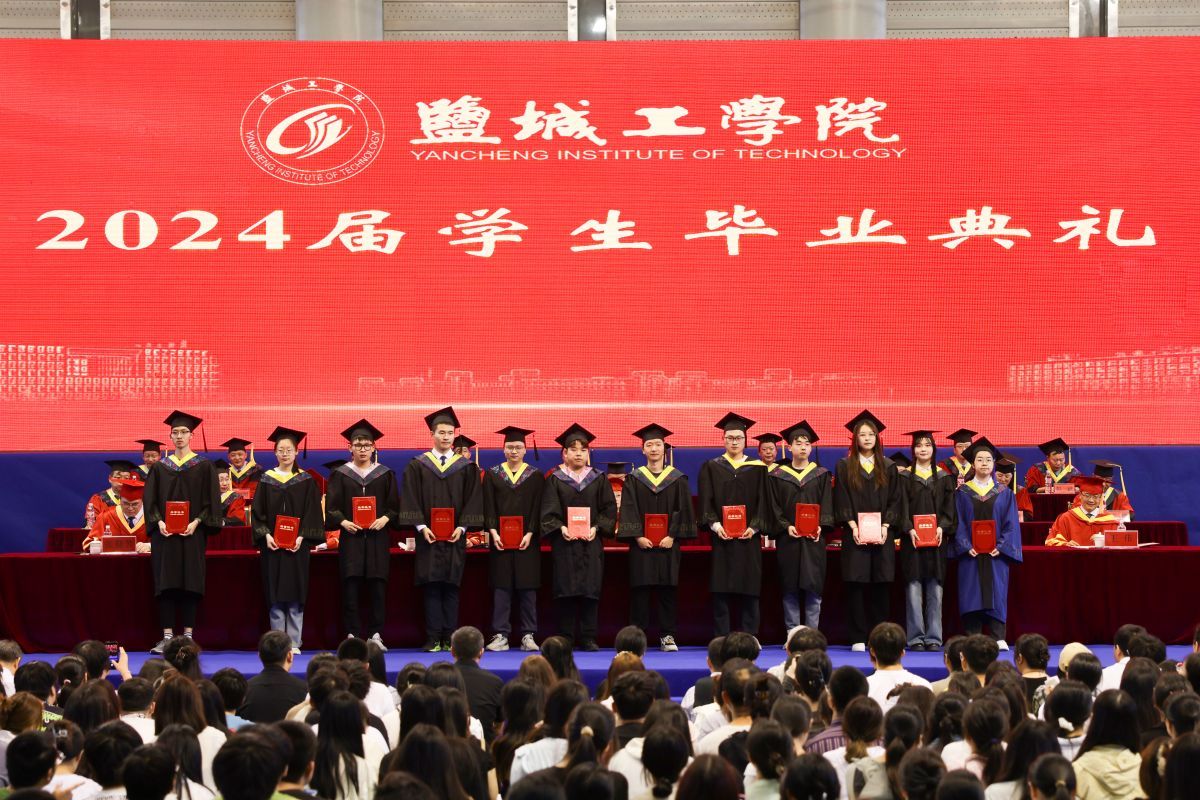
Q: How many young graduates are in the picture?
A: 12